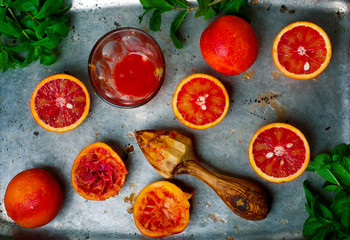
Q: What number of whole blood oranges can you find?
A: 2